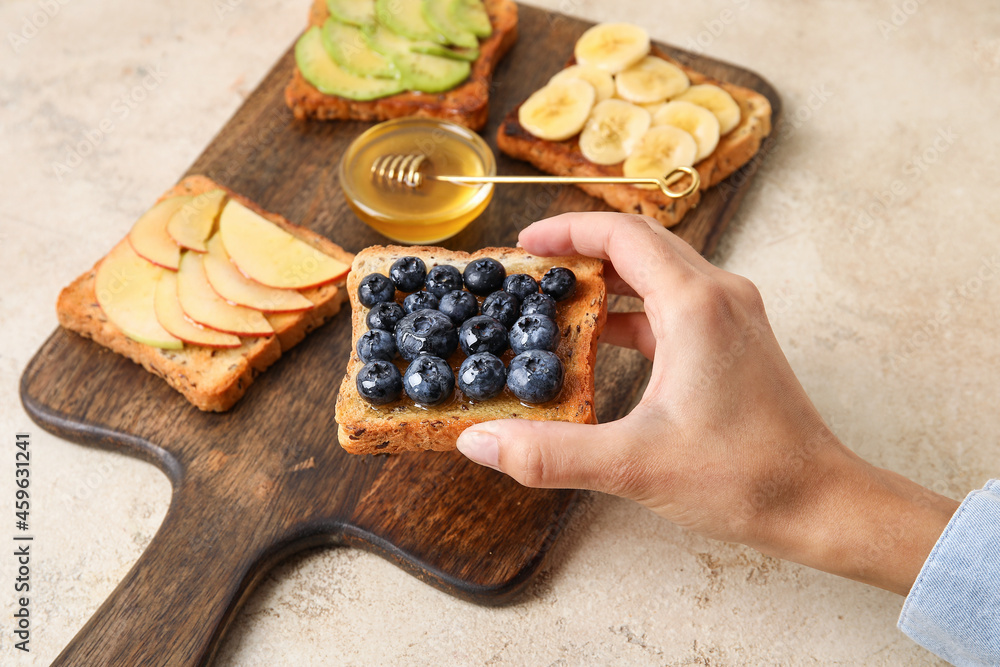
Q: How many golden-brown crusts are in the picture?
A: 4